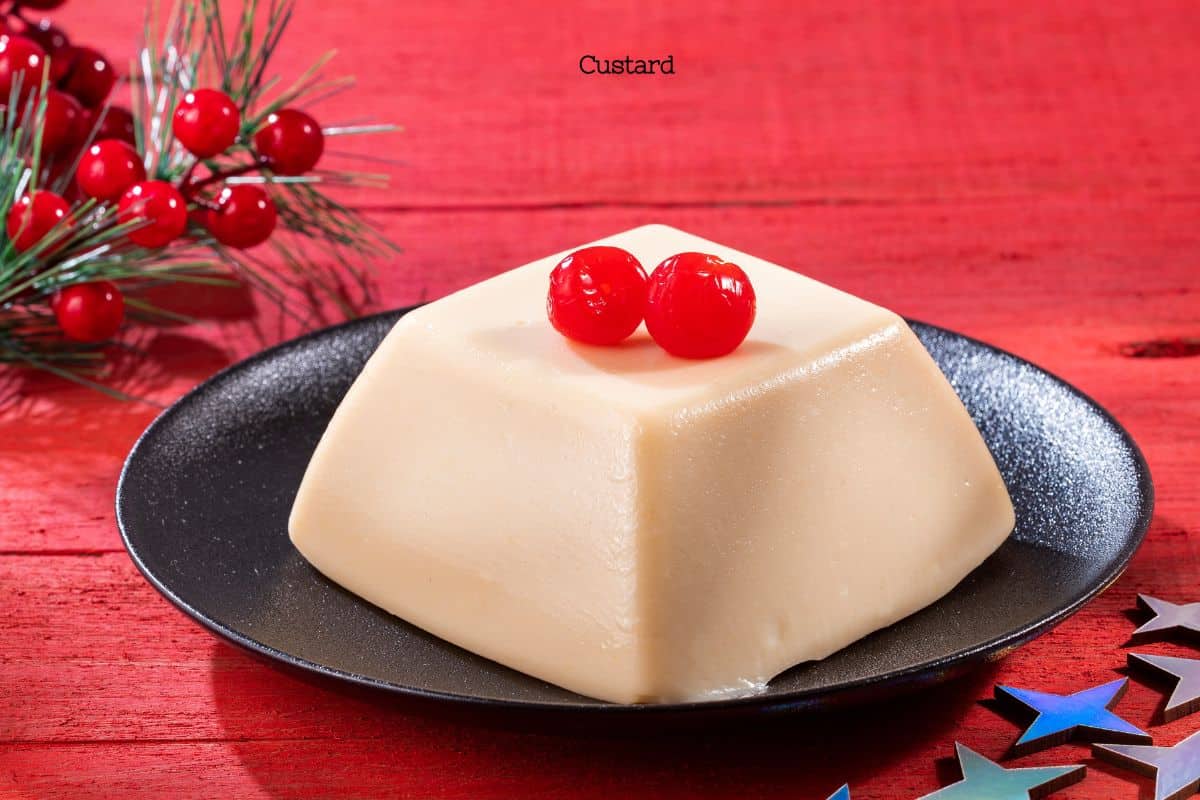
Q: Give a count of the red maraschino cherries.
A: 2